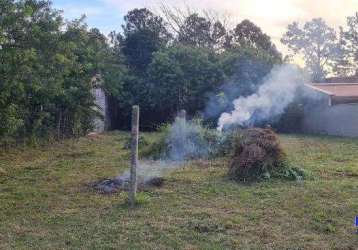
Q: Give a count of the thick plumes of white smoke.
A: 1